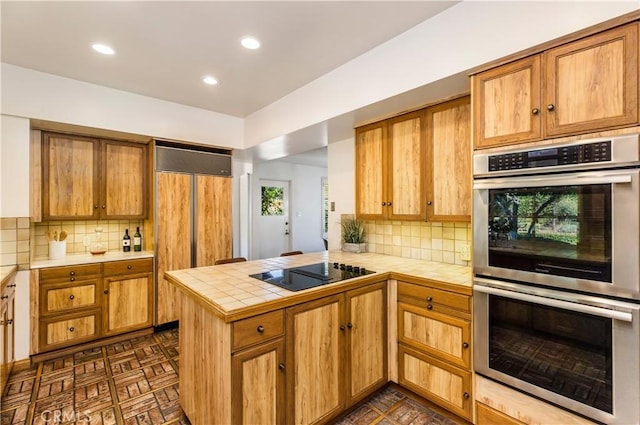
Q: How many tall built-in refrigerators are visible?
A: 1